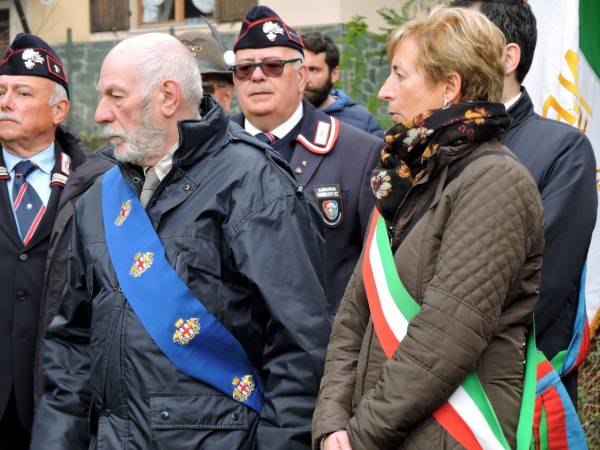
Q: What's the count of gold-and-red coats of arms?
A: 4